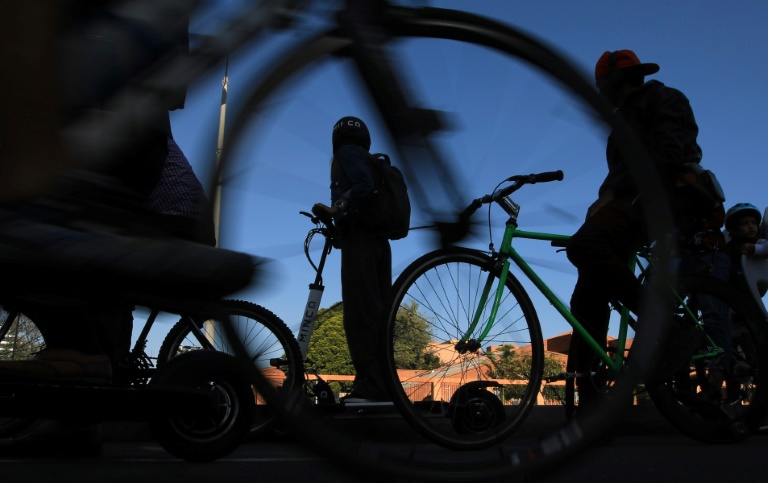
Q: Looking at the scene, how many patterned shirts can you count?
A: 1